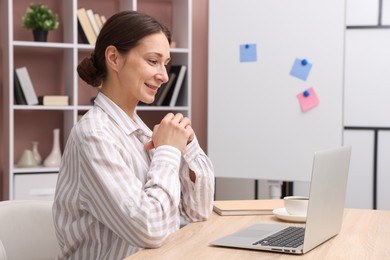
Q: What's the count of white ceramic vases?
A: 3